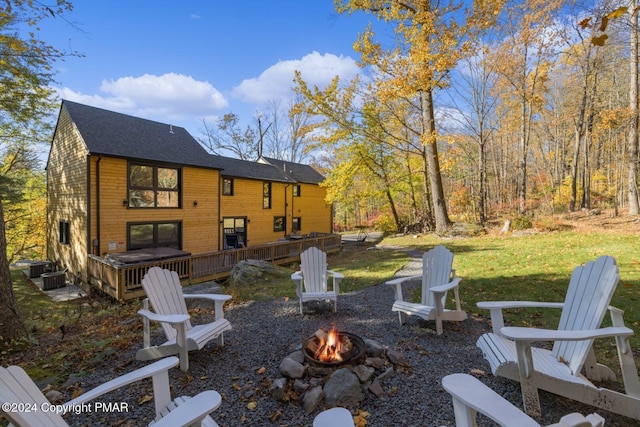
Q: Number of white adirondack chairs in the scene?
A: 6